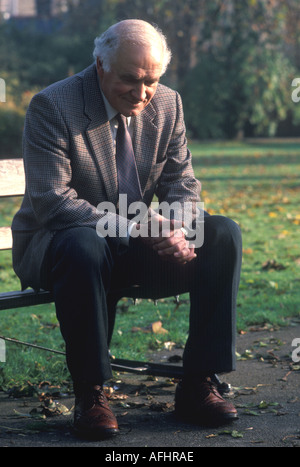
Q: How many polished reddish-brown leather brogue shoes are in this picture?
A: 2